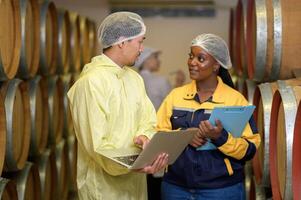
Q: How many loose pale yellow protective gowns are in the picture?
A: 1